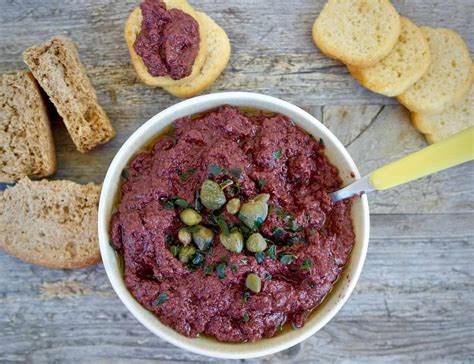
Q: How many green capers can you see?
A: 10